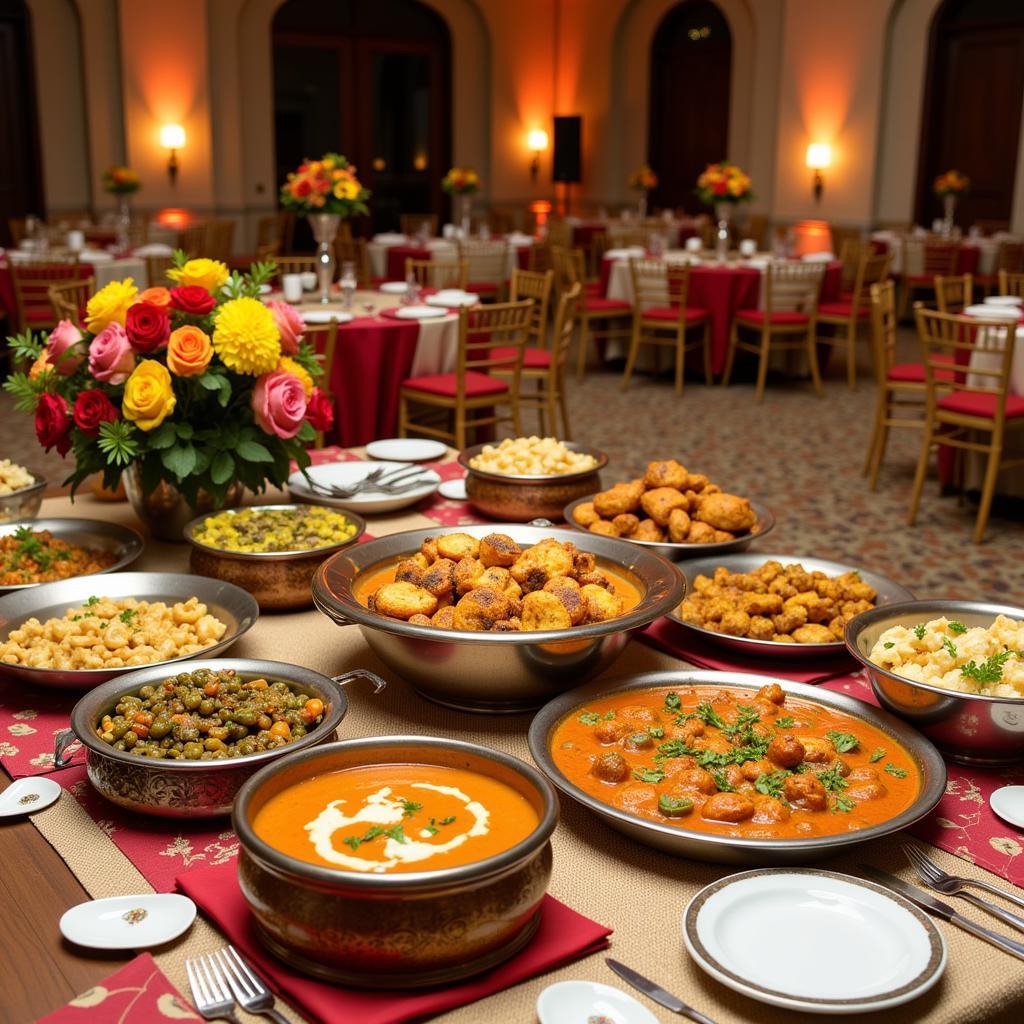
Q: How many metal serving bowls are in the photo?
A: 12